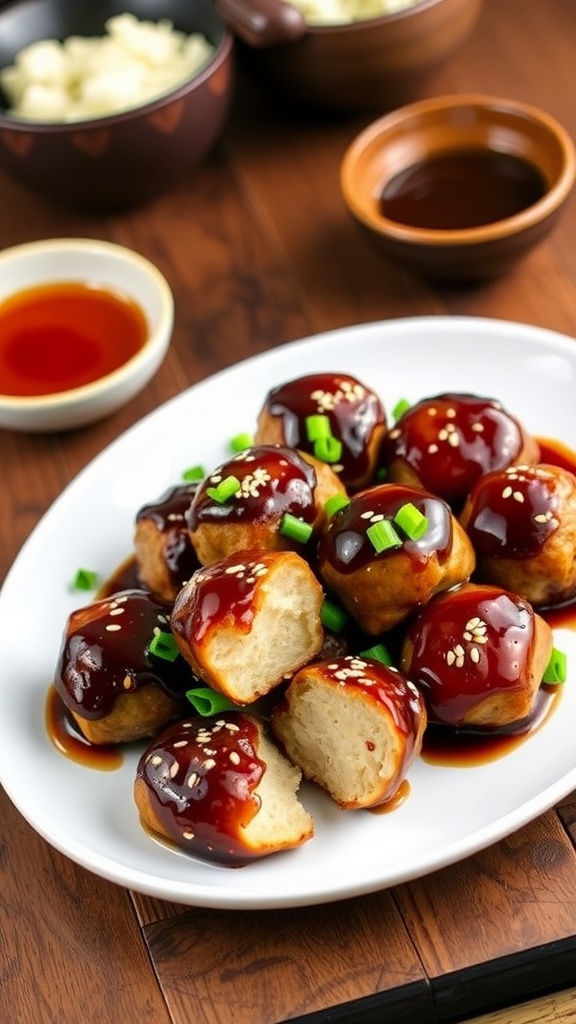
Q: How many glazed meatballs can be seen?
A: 11